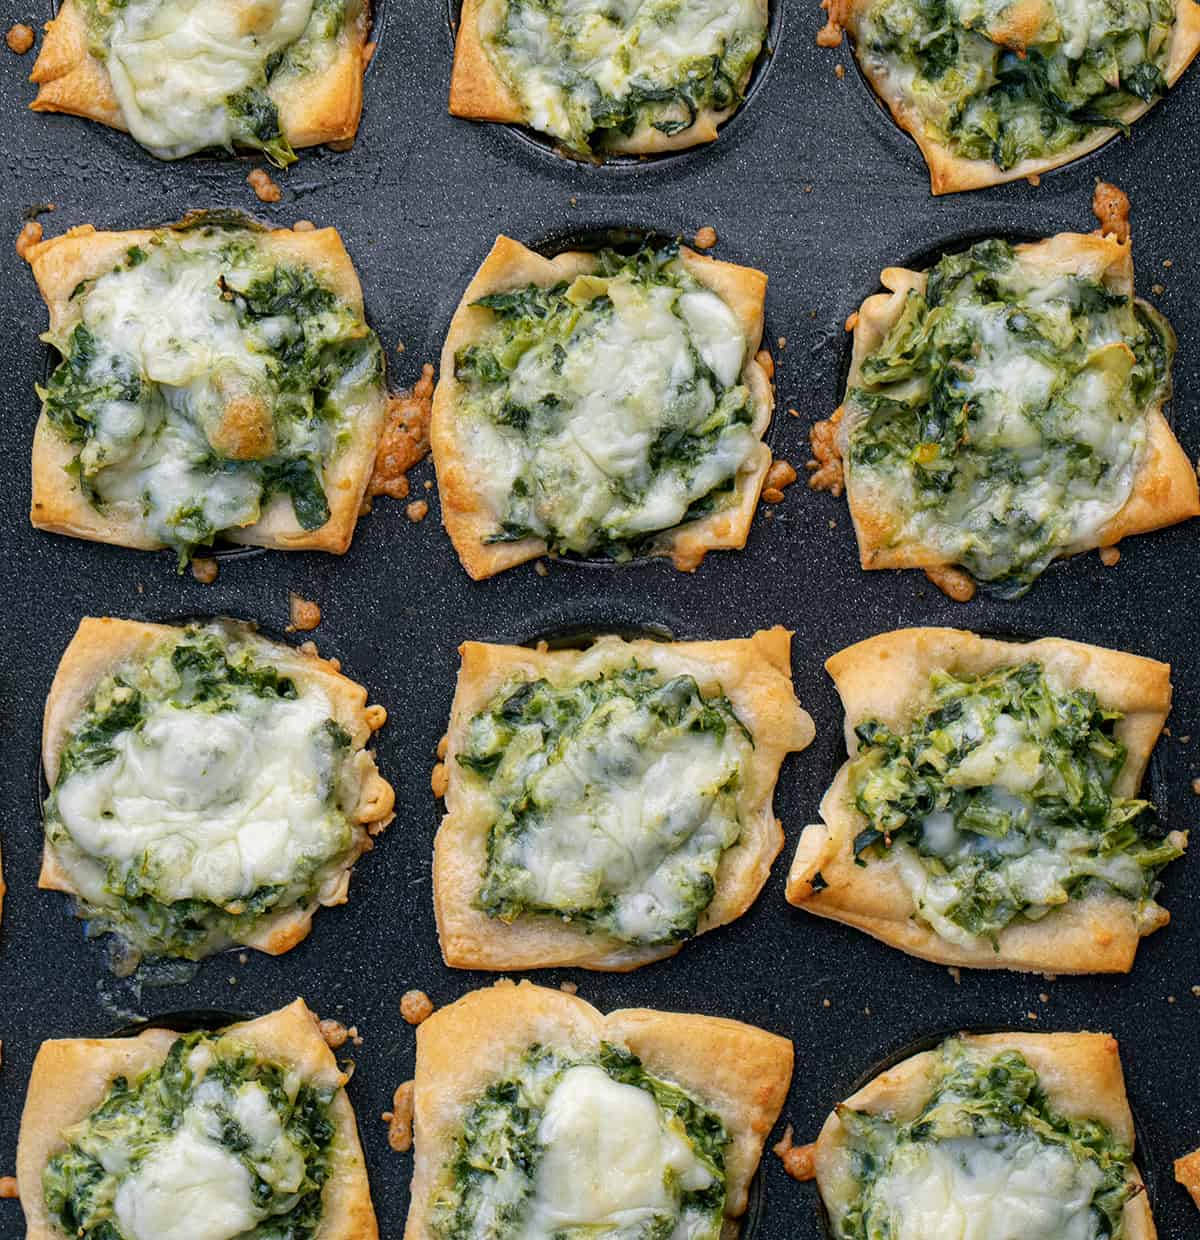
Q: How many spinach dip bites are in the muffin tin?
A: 12